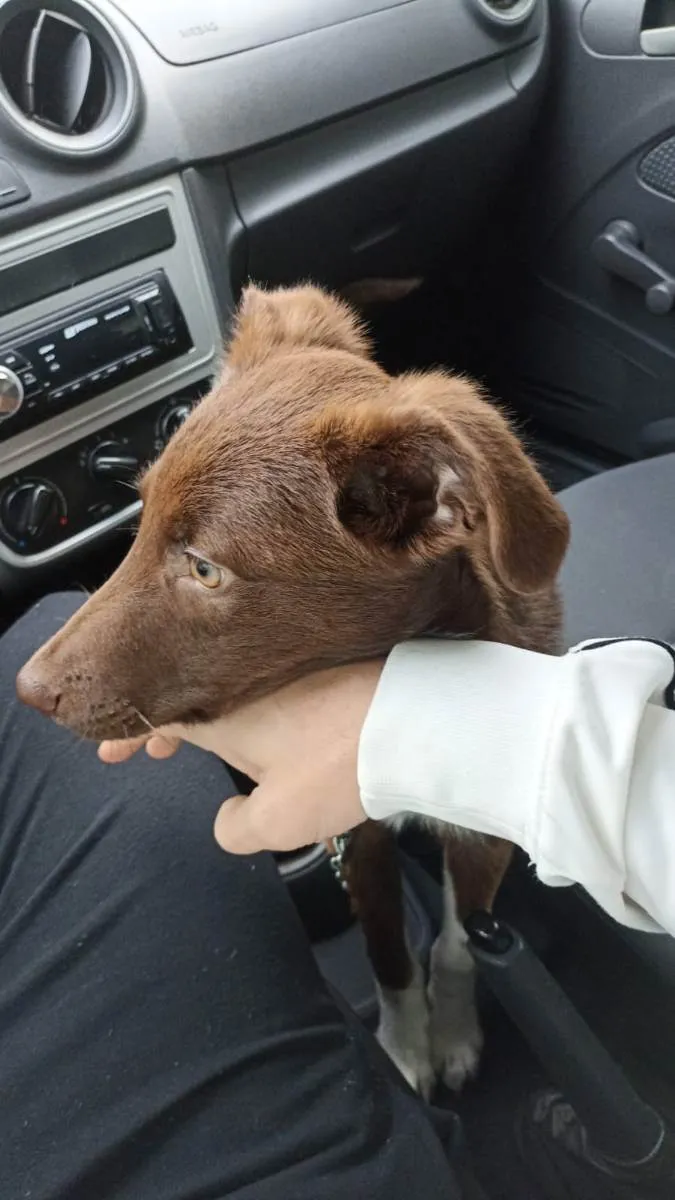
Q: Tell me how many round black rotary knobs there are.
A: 3